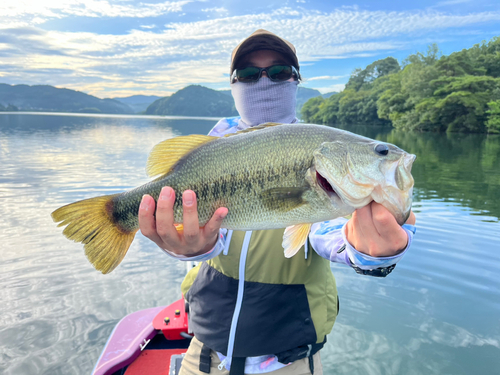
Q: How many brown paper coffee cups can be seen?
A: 0